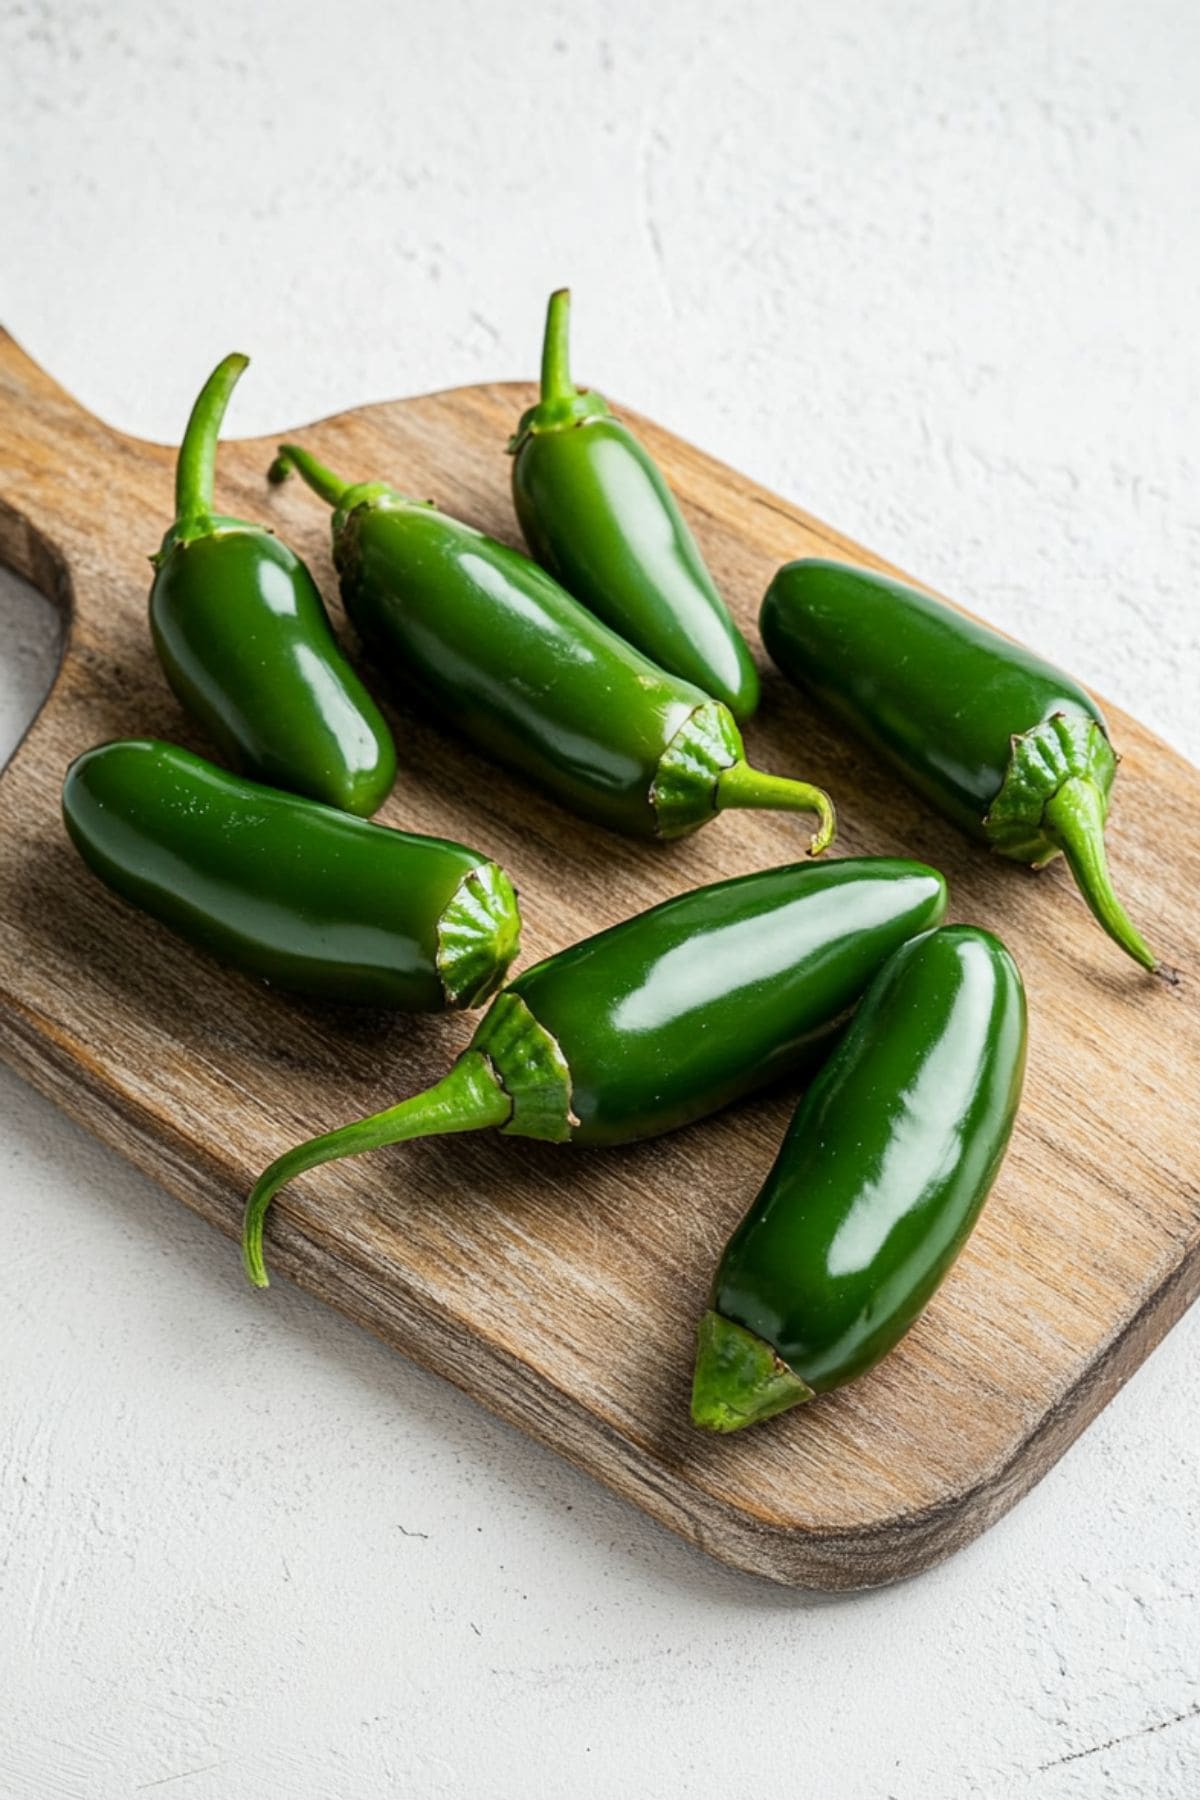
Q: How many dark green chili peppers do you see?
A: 7